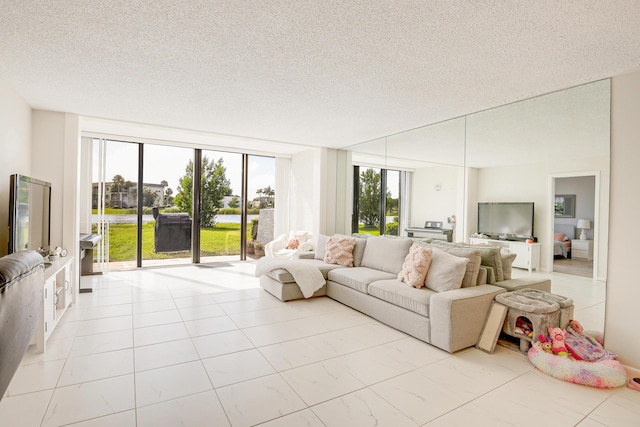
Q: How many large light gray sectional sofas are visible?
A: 1